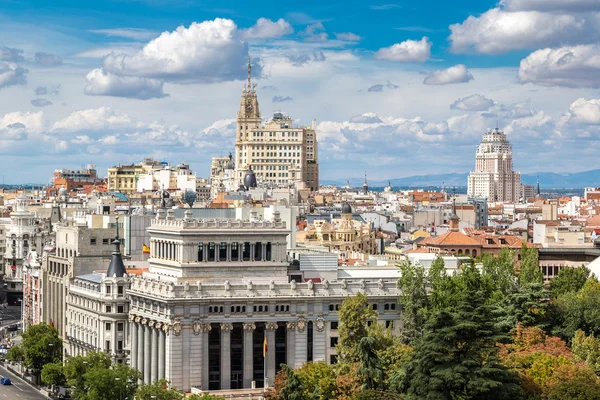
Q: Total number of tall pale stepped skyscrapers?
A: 2